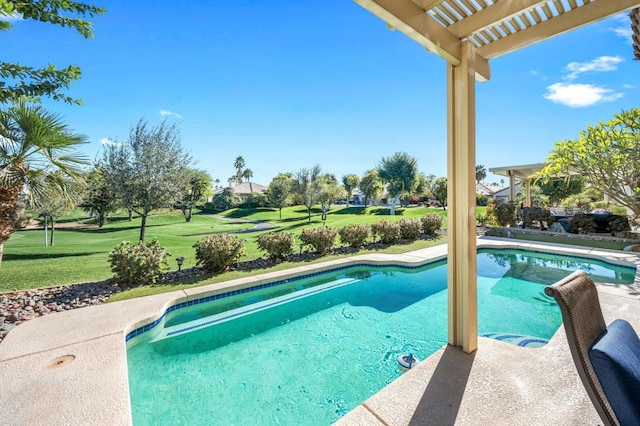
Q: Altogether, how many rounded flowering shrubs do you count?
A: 8